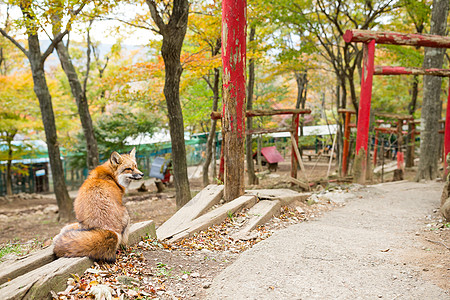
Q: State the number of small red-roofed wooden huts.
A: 1